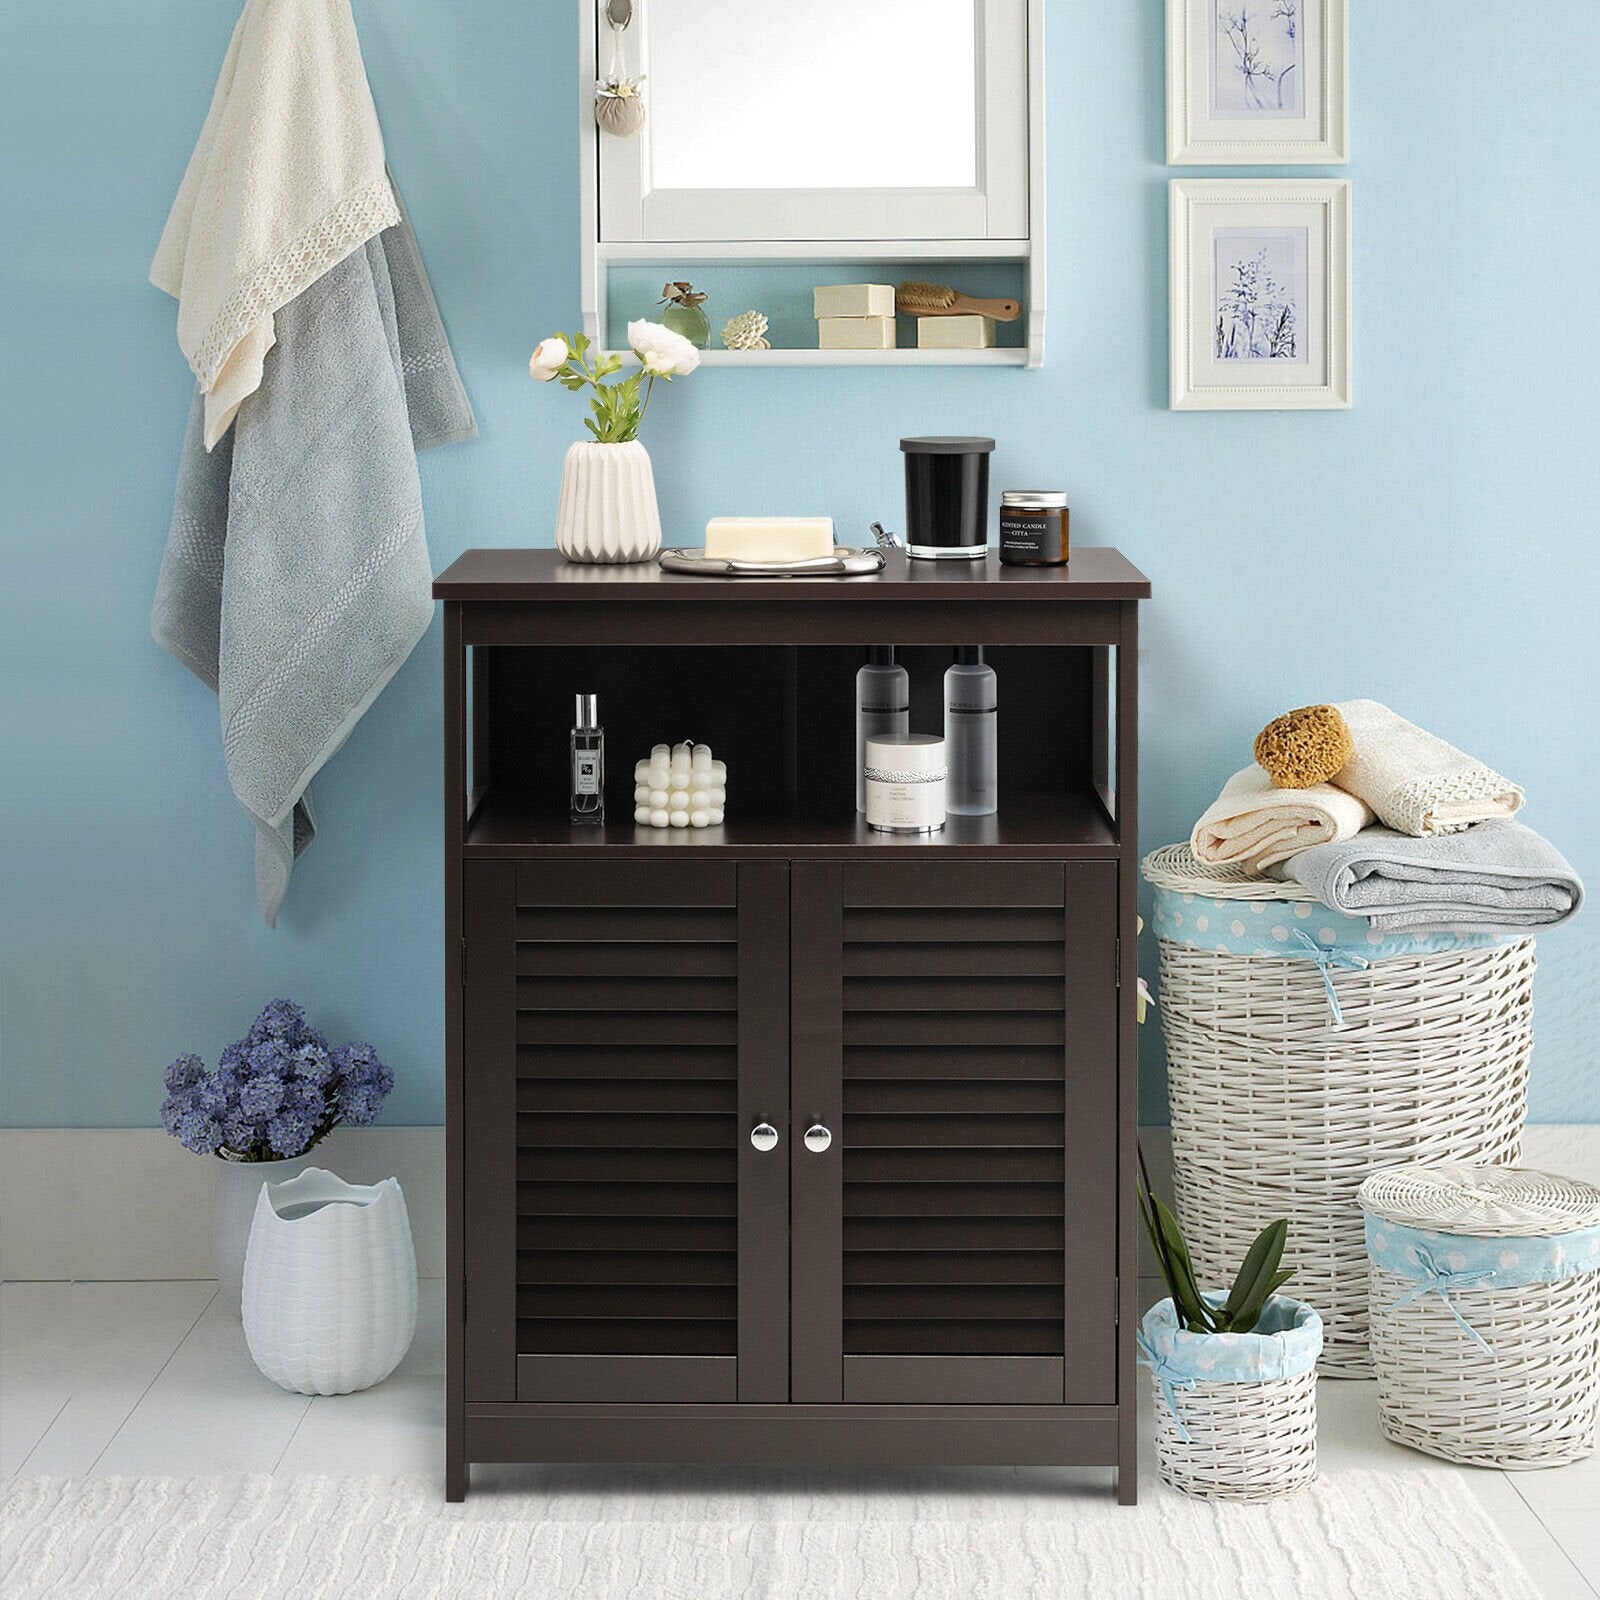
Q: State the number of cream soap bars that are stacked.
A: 2